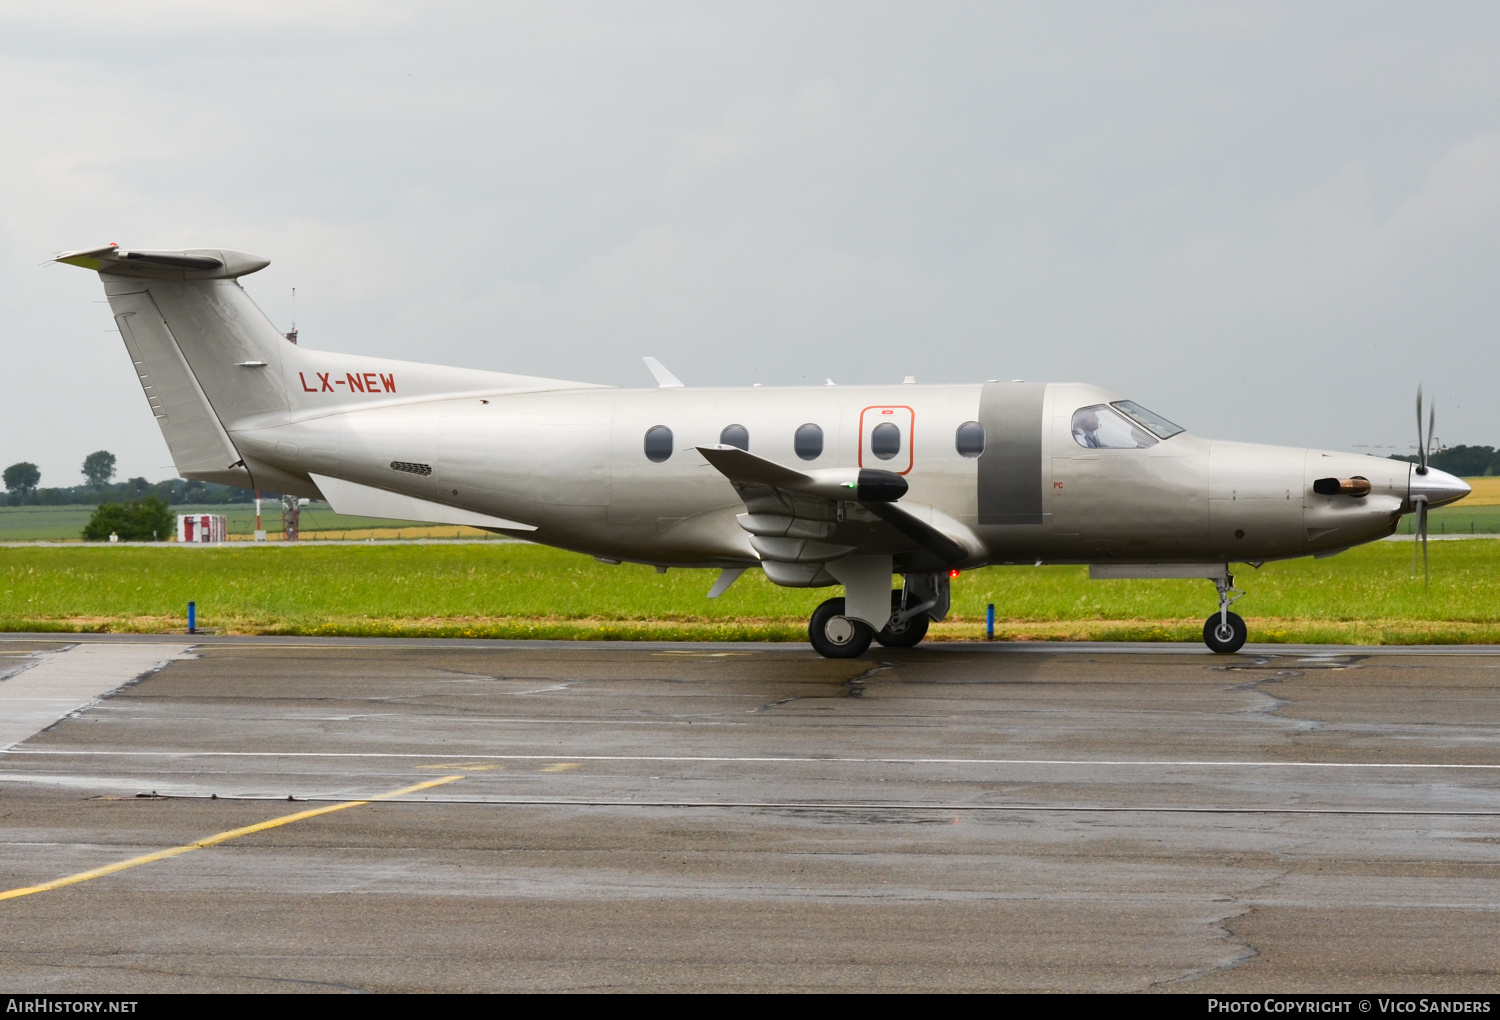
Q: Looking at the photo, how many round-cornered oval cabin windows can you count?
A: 5